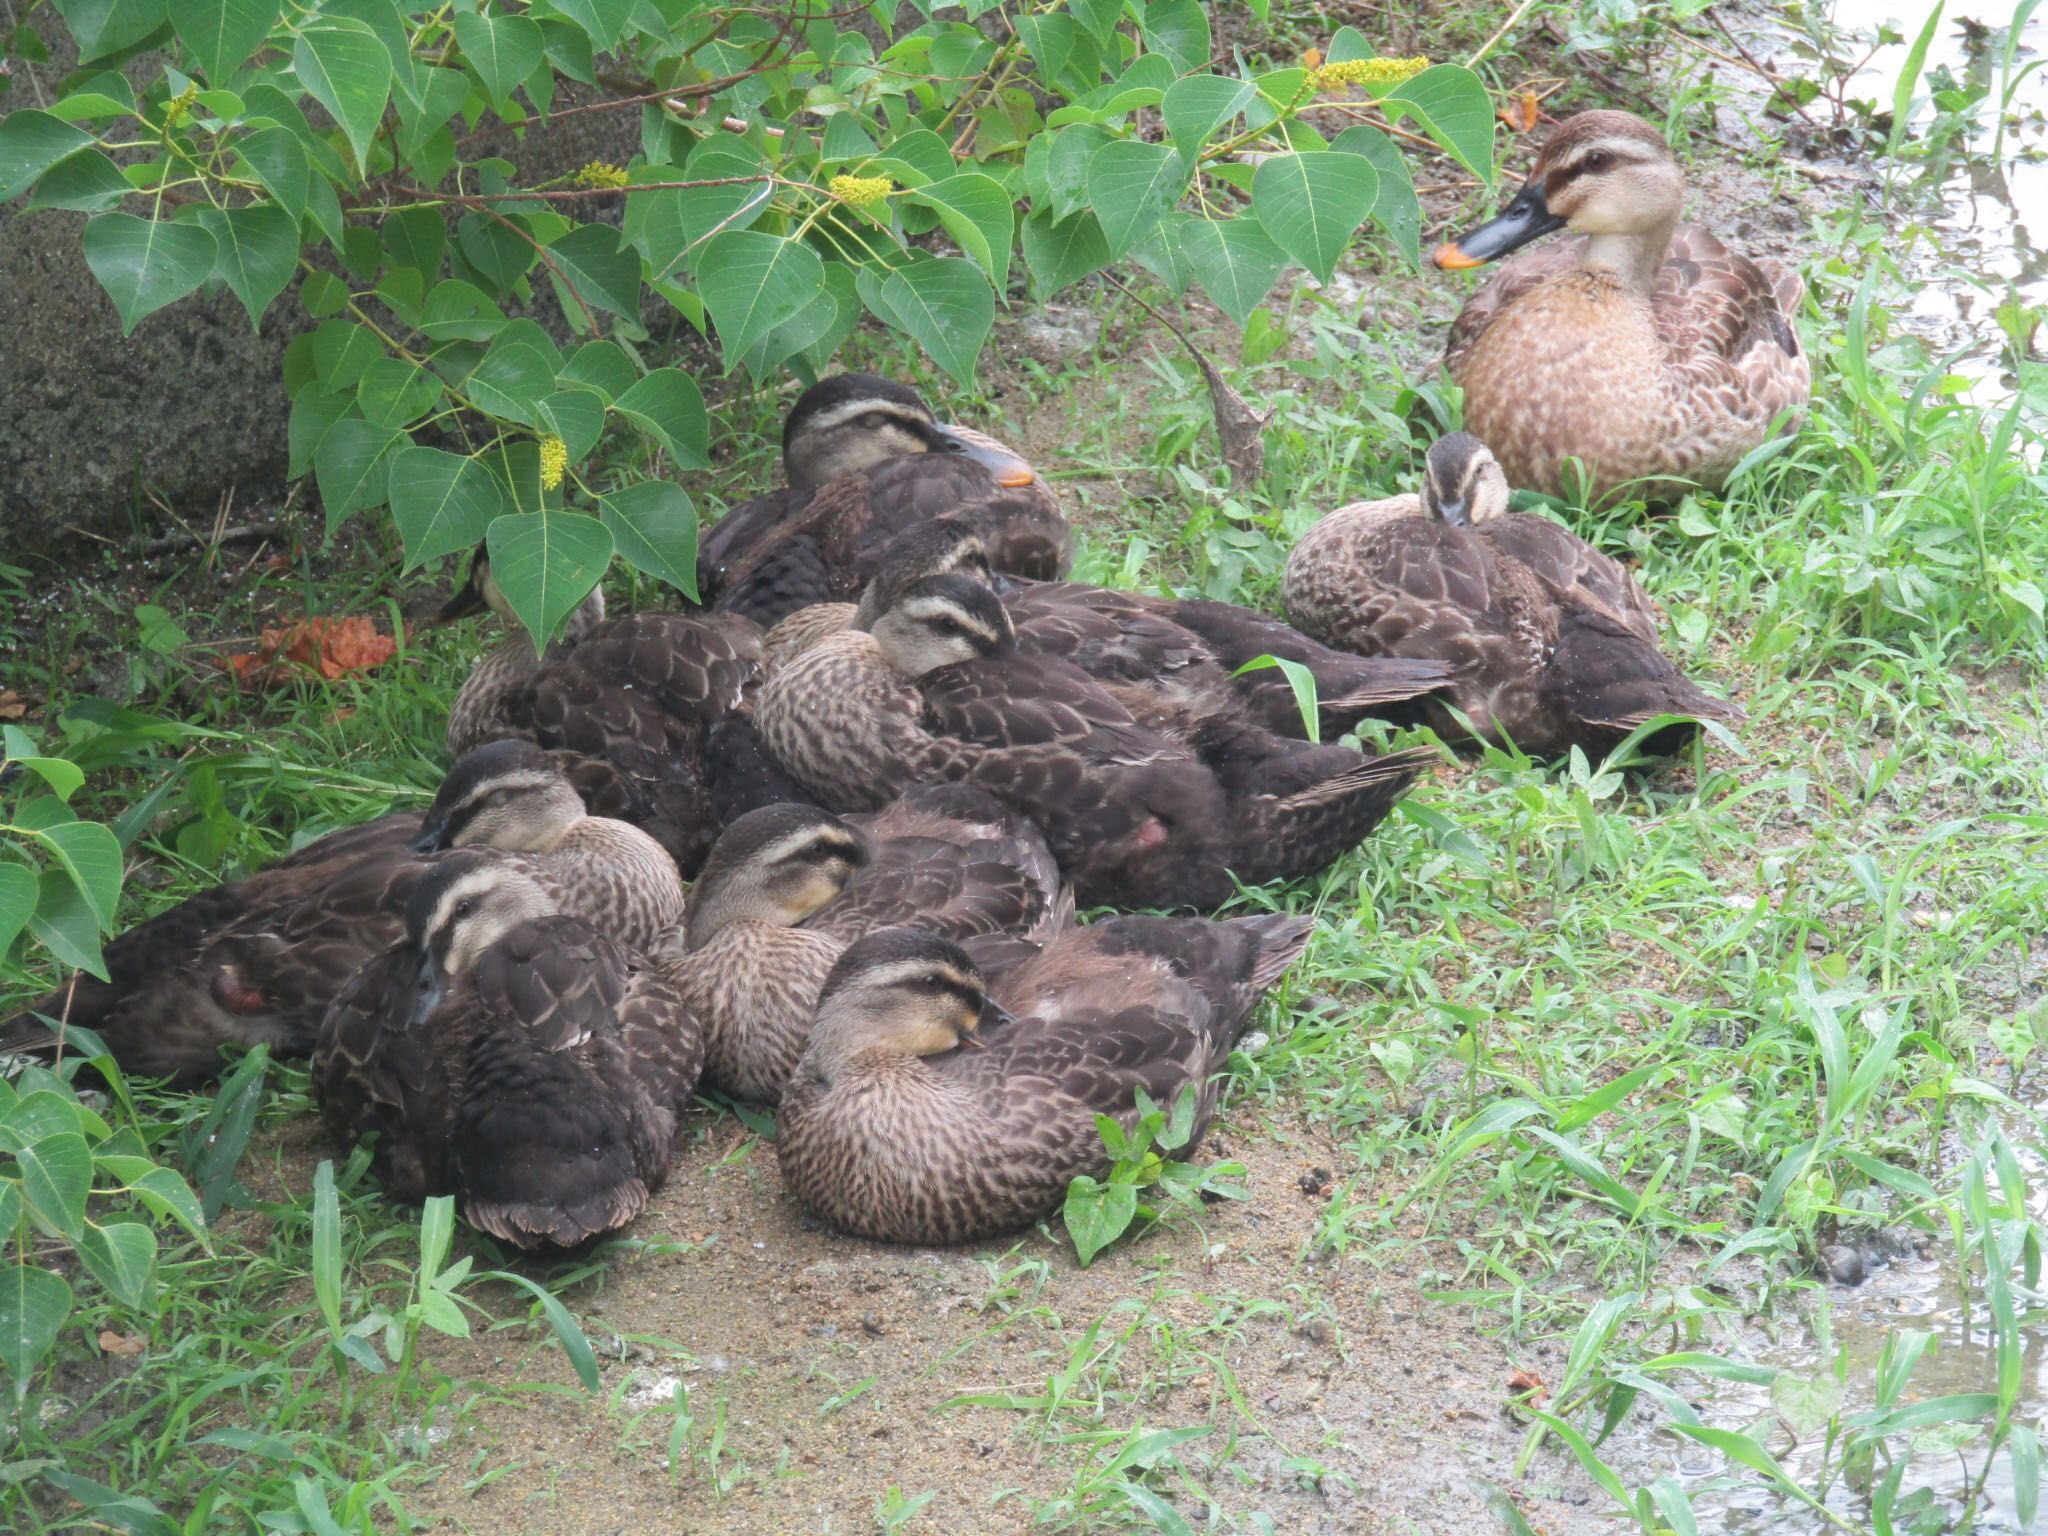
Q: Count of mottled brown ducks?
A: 10